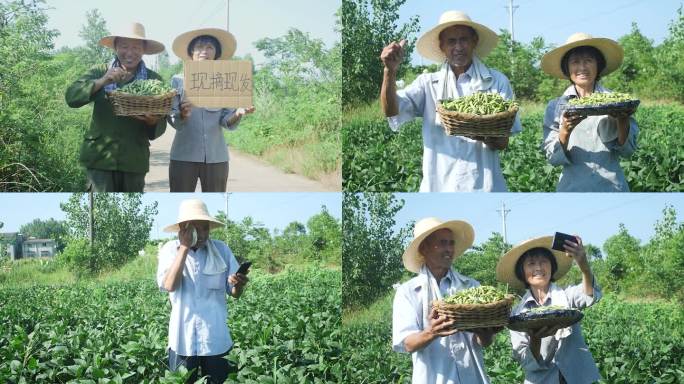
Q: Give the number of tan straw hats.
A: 7